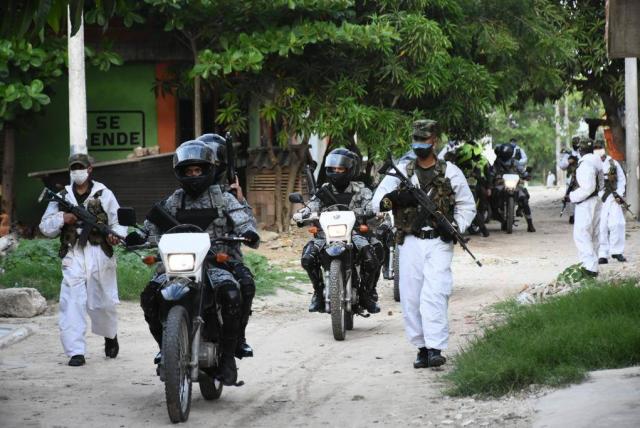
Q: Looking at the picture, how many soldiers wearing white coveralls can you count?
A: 4